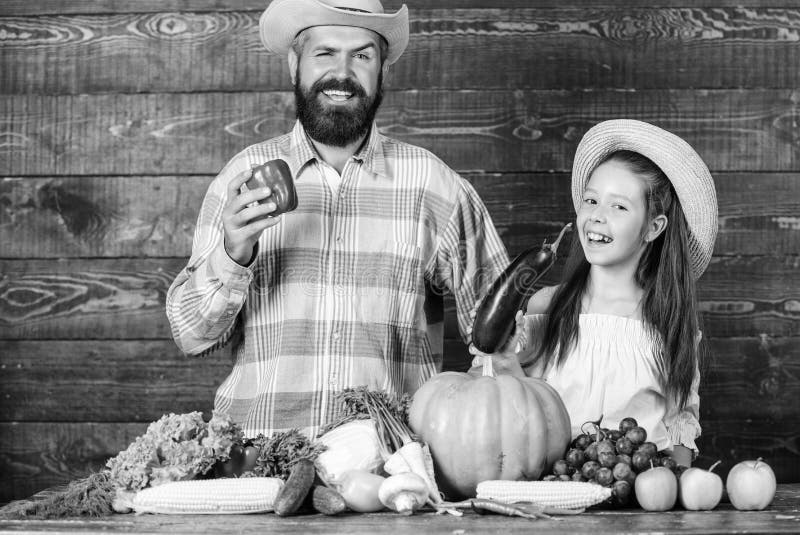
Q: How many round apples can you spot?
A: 3